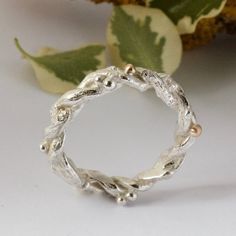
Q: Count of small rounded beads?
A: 7